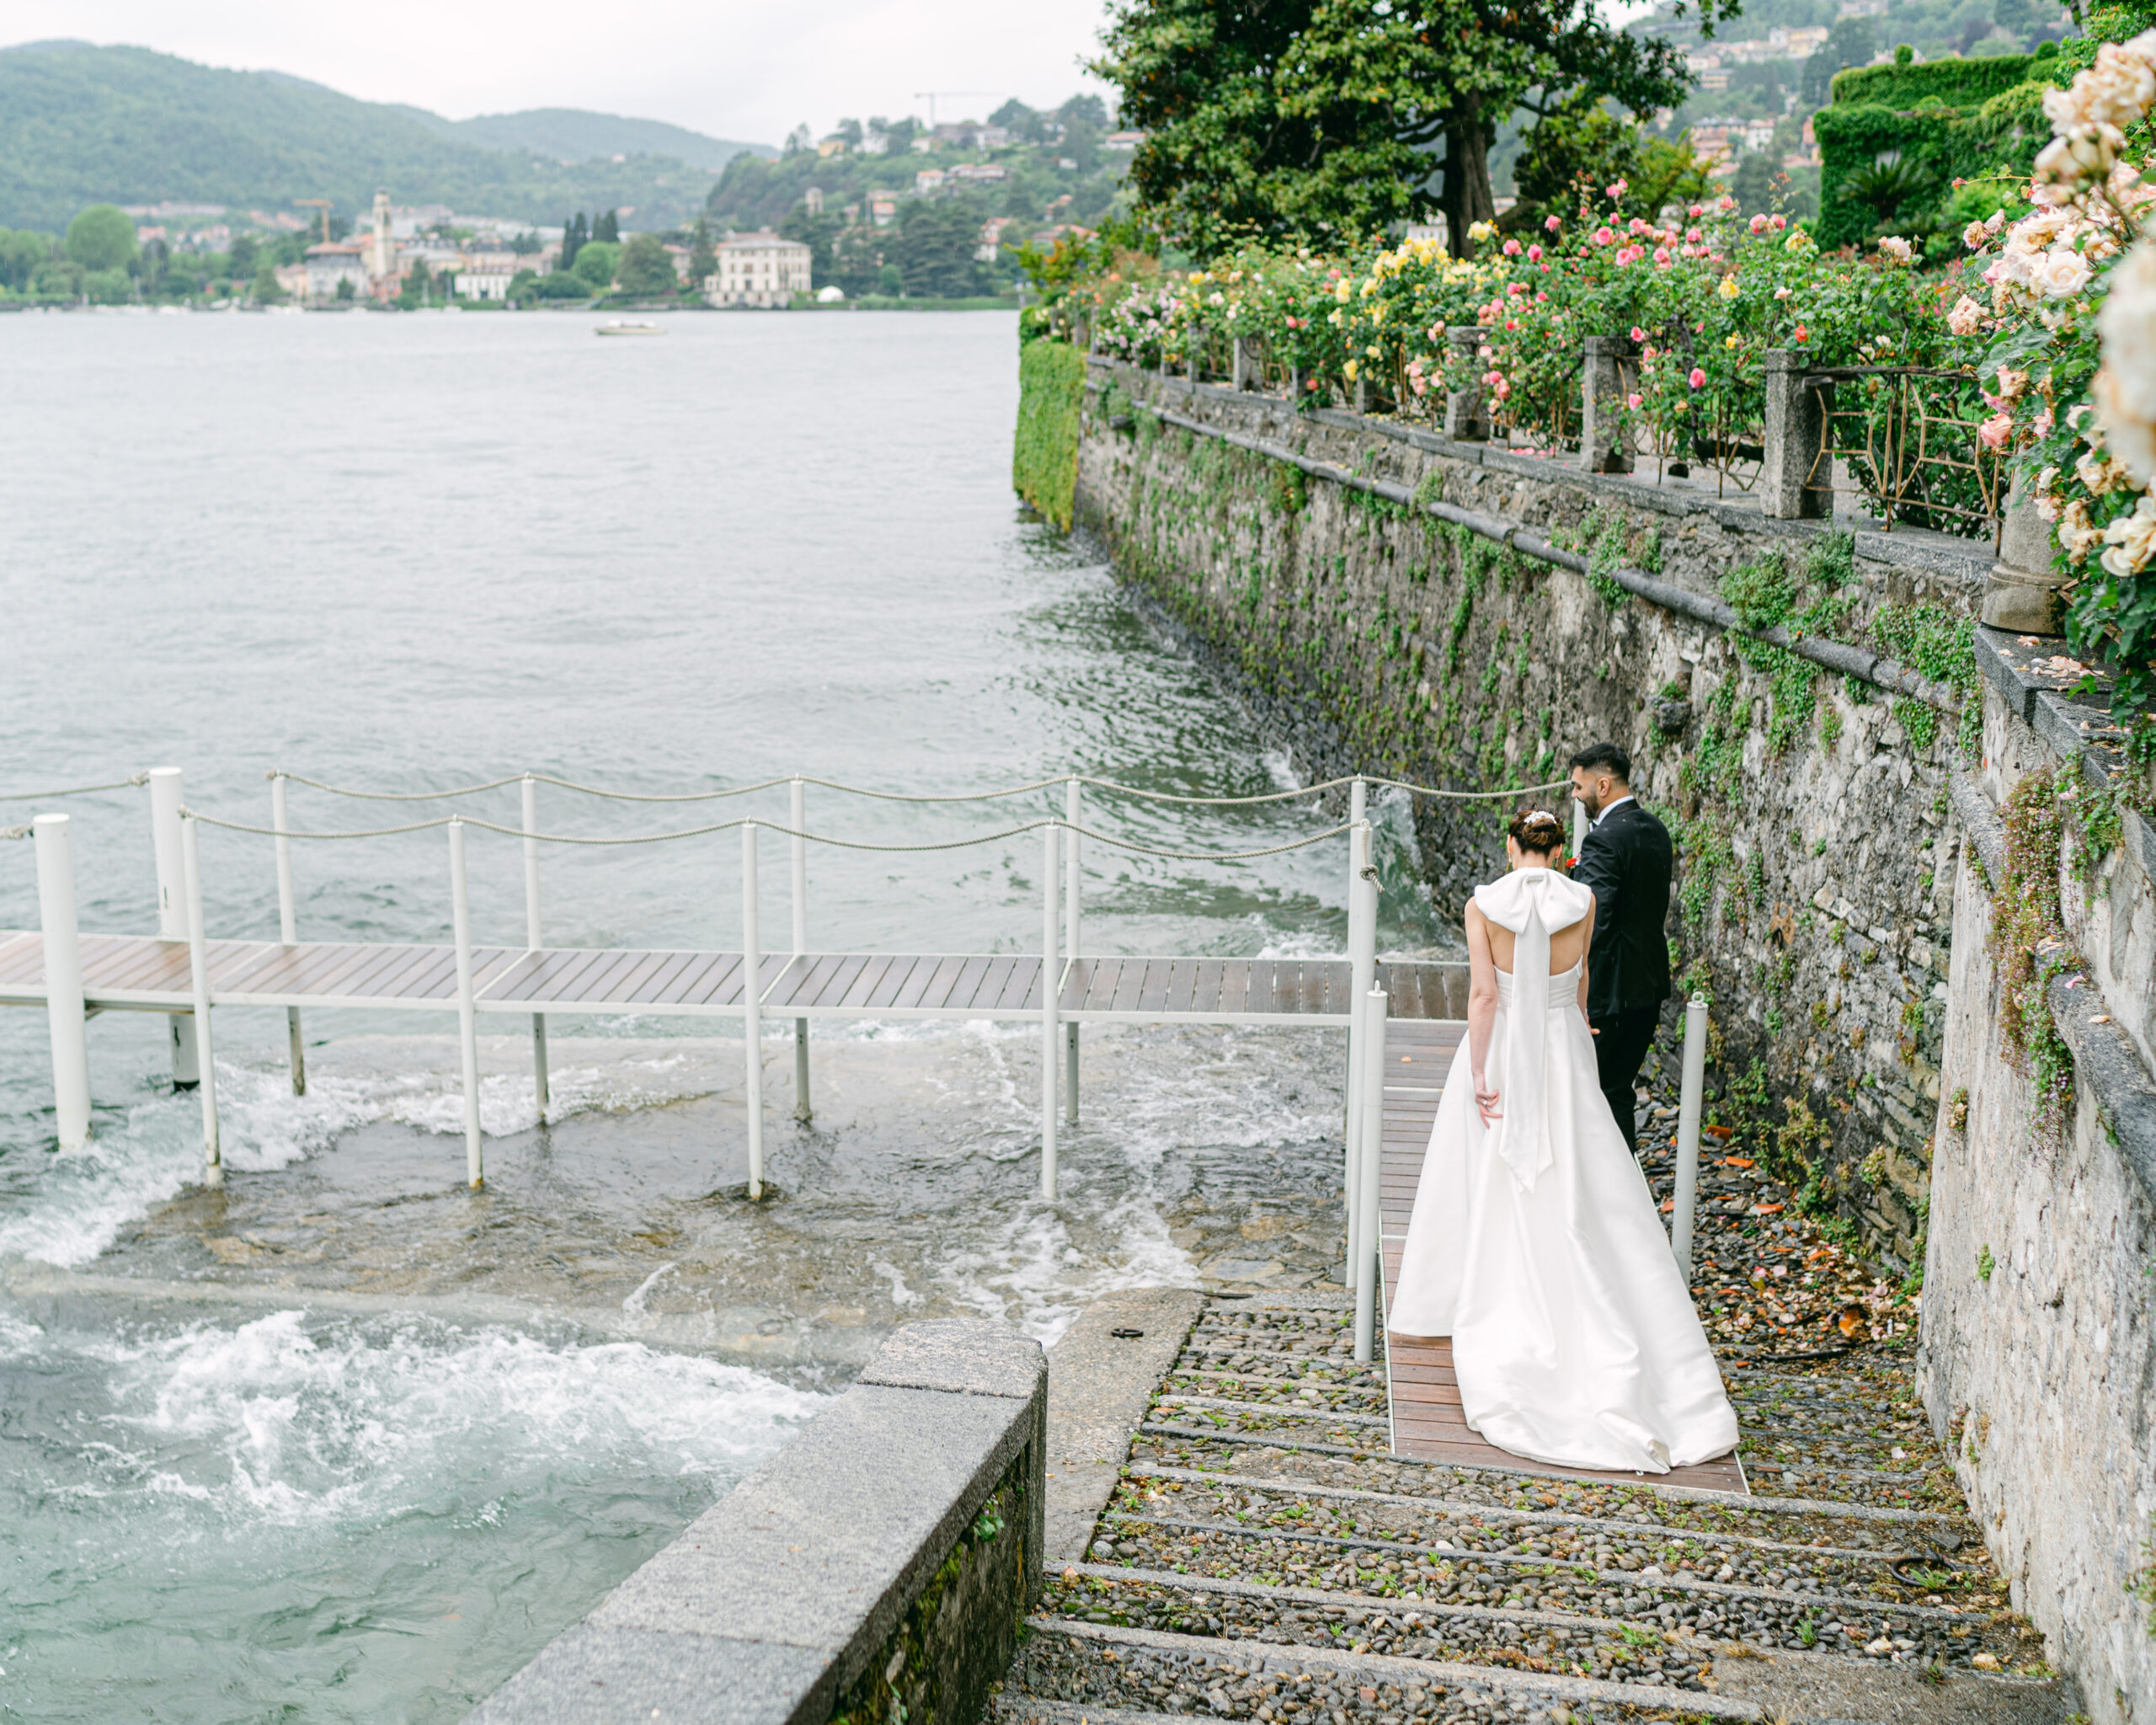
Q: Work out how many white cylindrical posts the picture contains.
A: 15